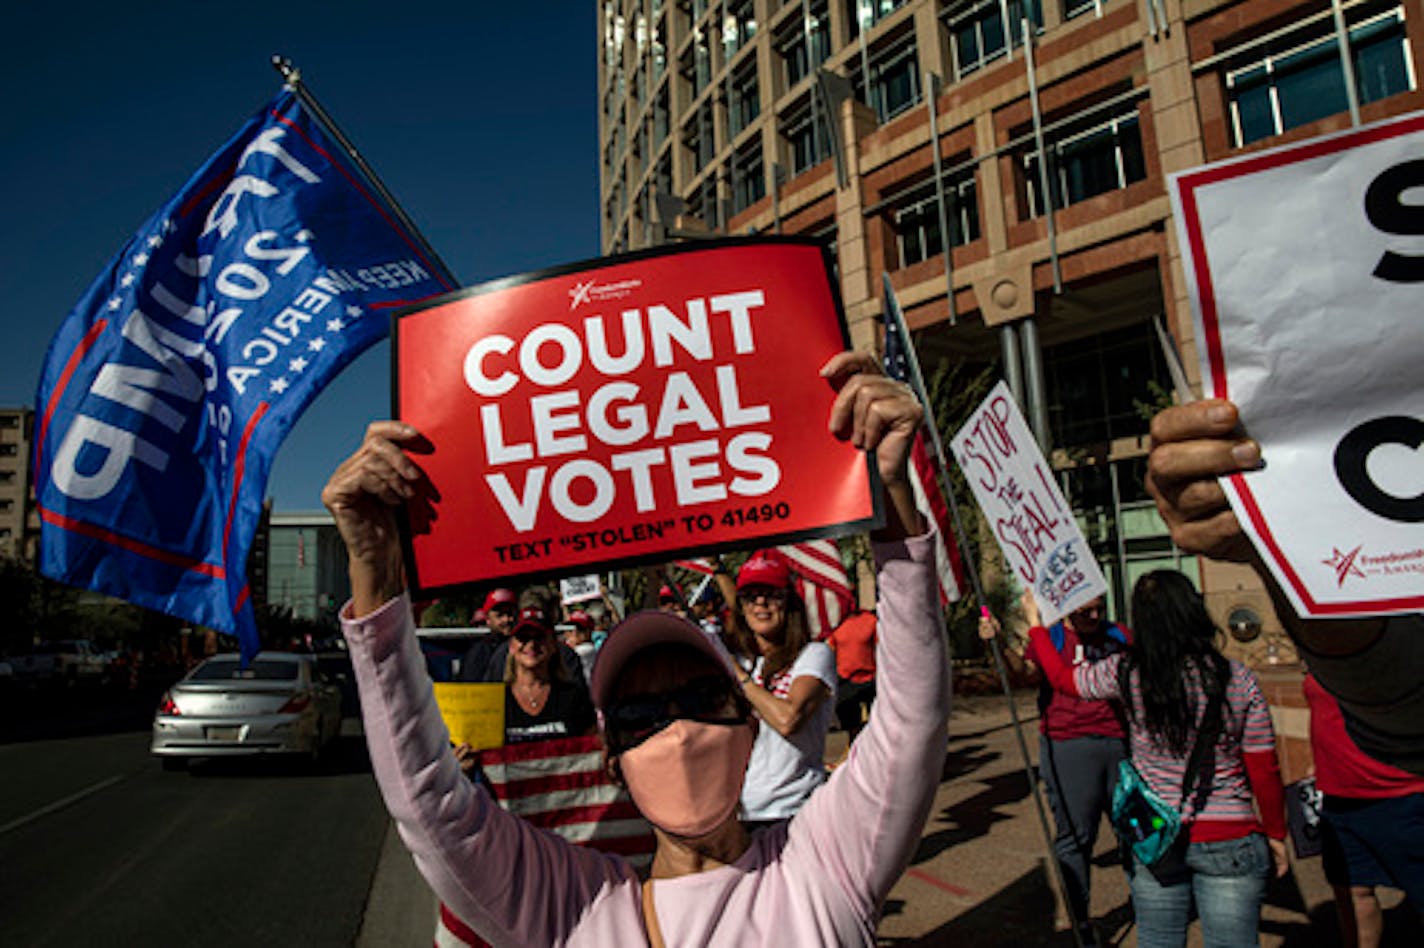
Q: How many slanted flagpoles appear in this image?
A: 2